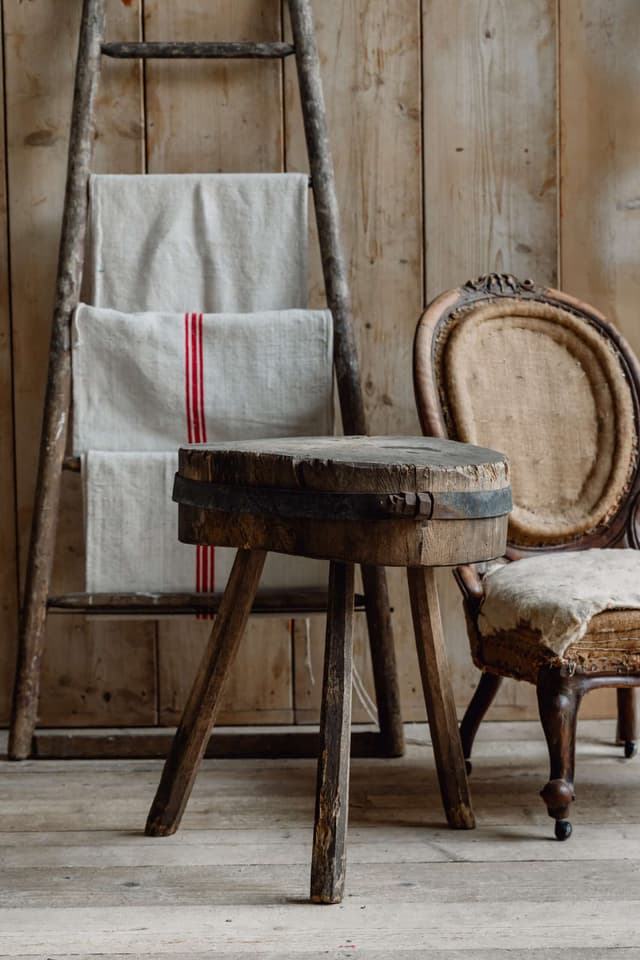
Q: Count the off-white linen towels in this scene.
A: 3